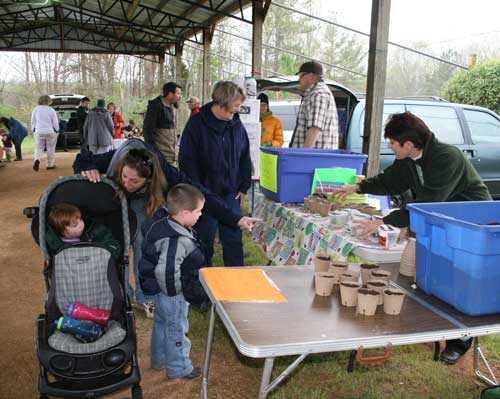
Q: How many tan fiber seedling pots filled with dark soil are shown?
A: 10